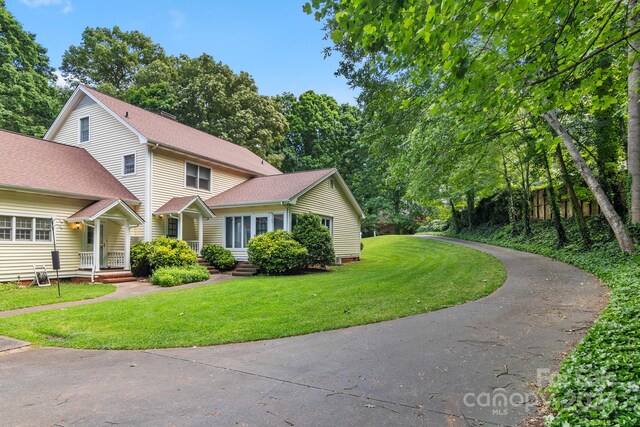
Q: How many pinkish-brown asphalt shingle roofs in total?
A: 5